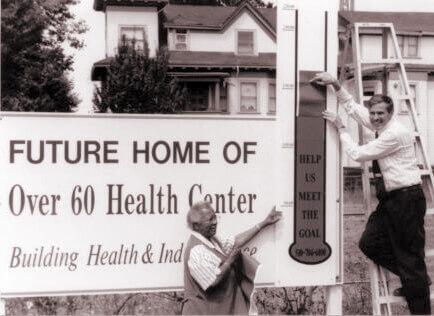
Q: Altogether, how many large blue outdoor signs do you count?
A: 0